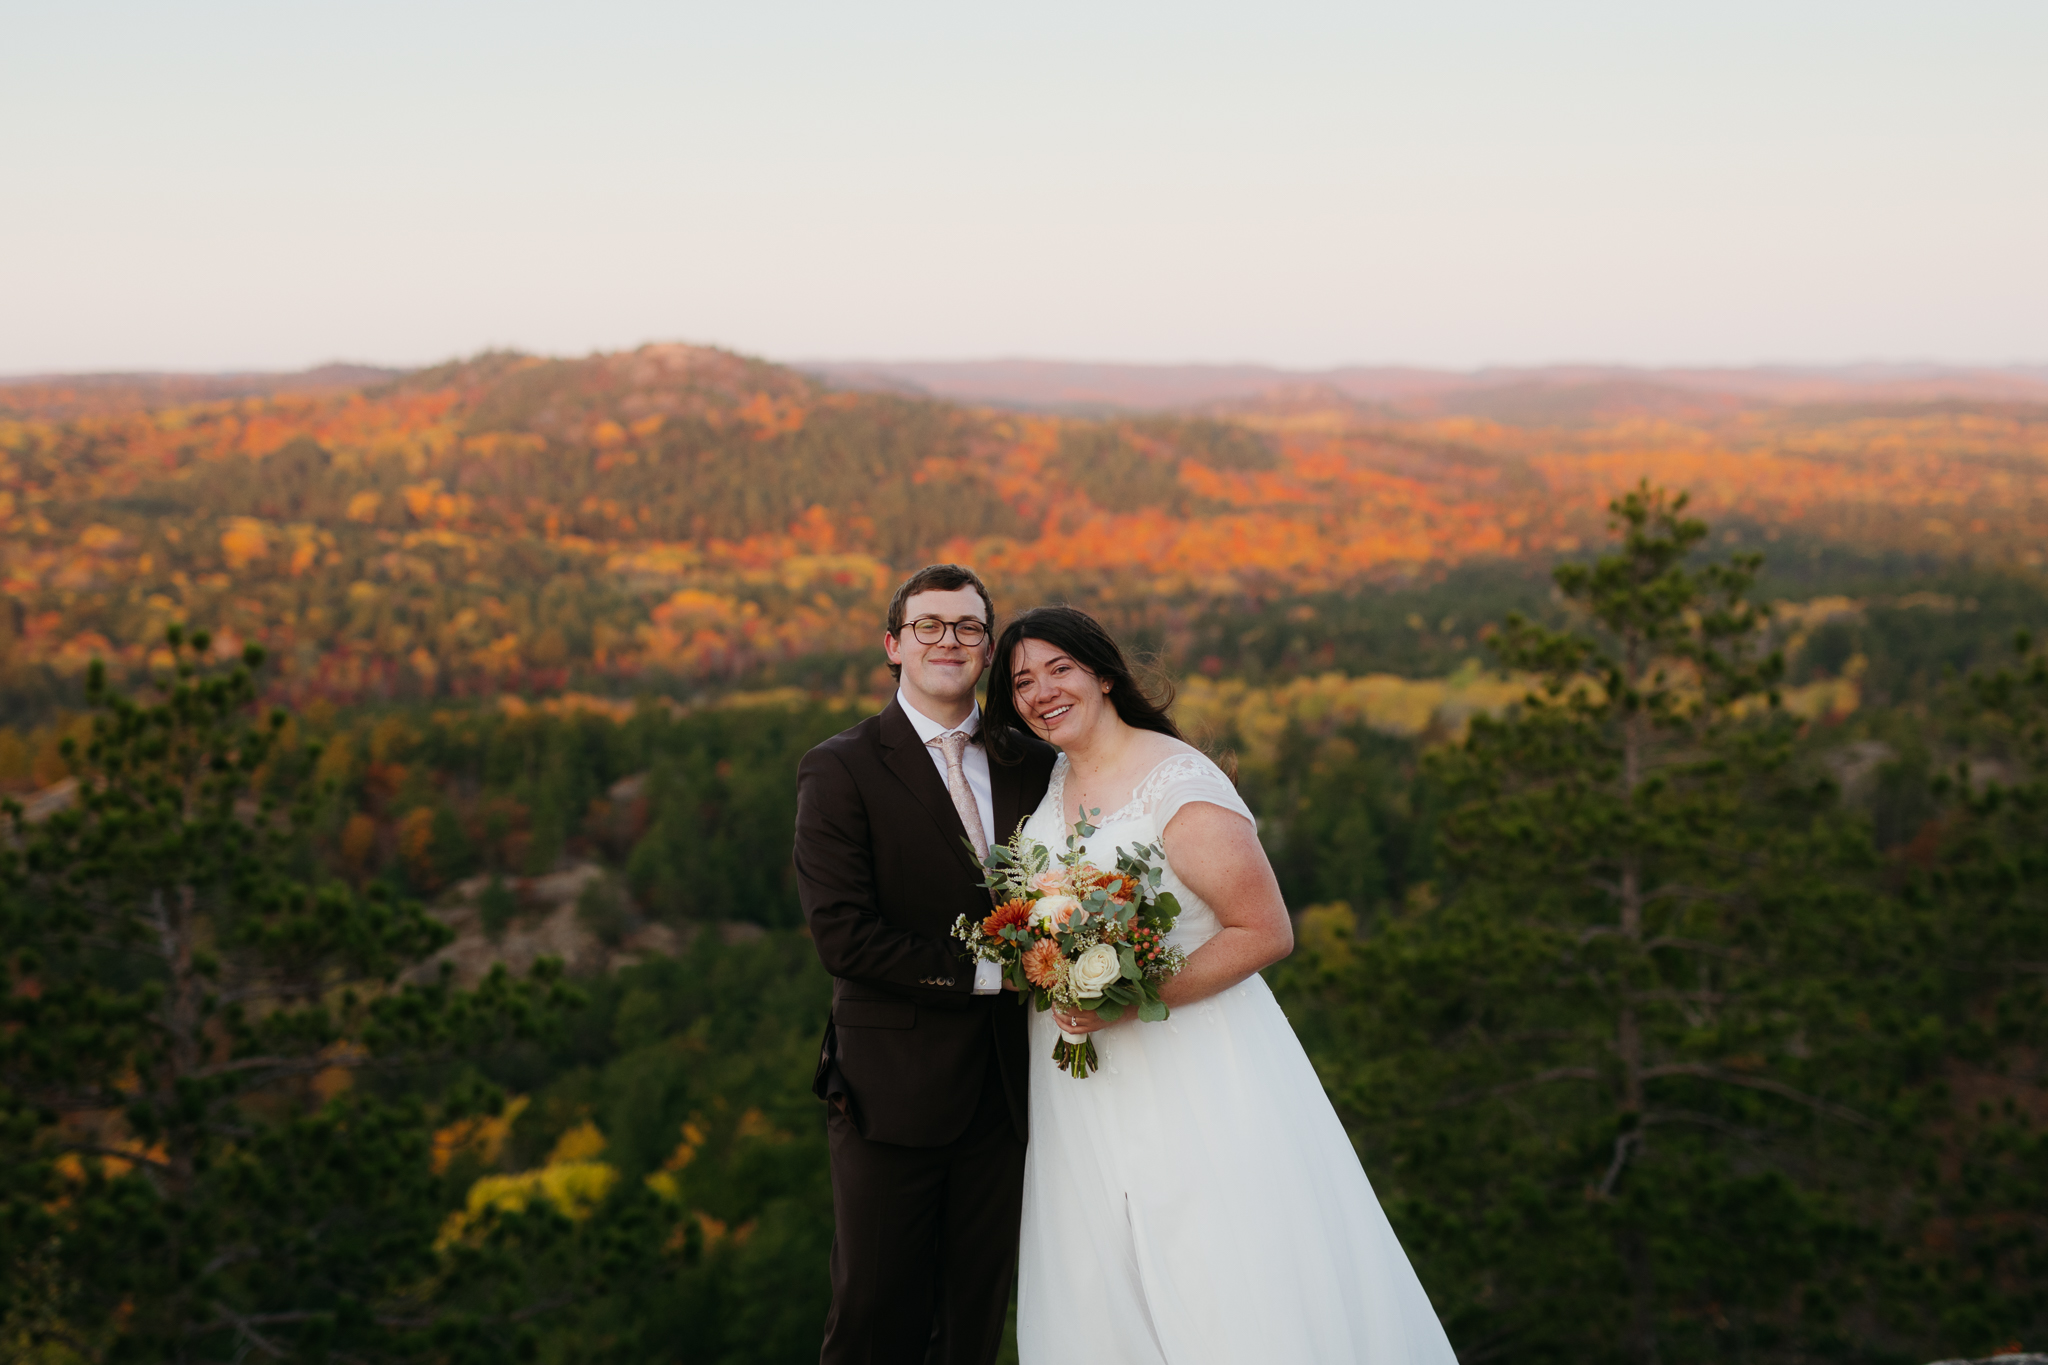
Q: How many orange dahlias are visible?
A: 3